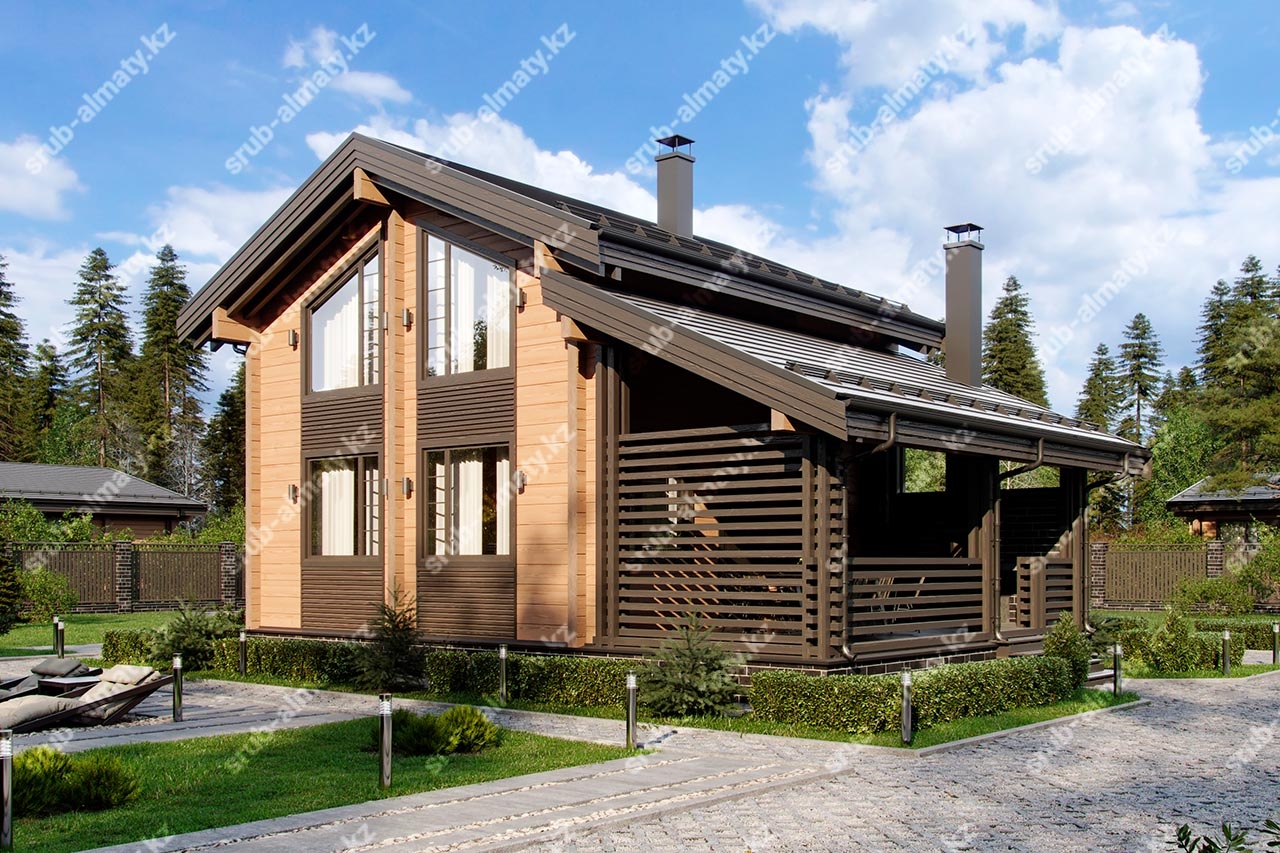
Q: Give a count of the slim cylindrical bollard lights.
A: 12